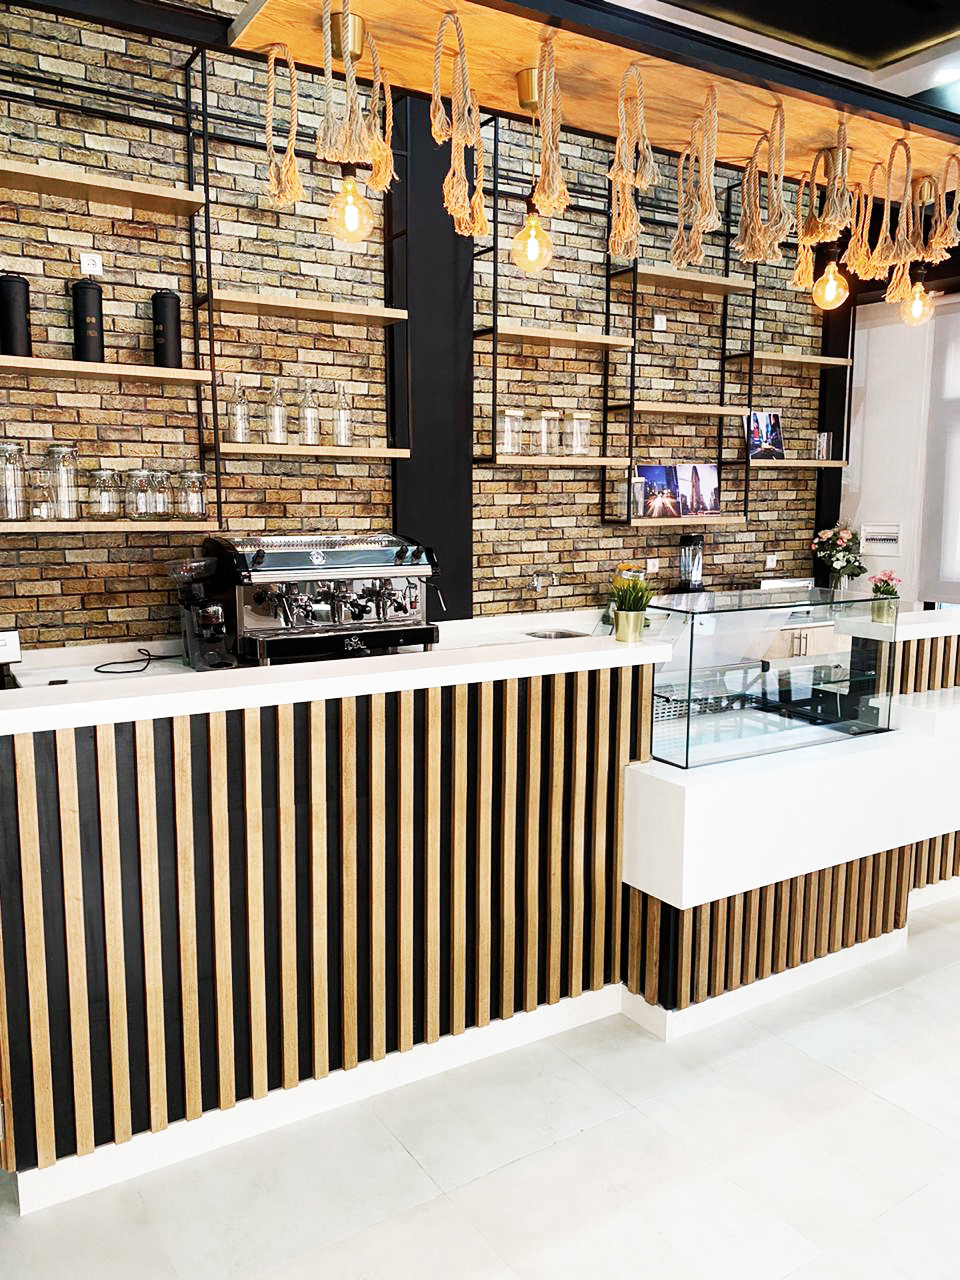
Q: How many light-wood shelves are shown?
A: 12